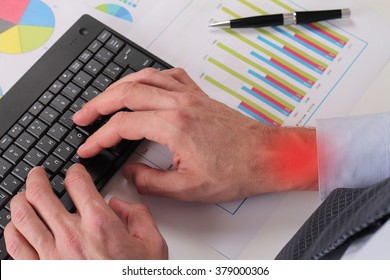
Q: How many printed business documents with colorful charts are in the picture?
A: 2